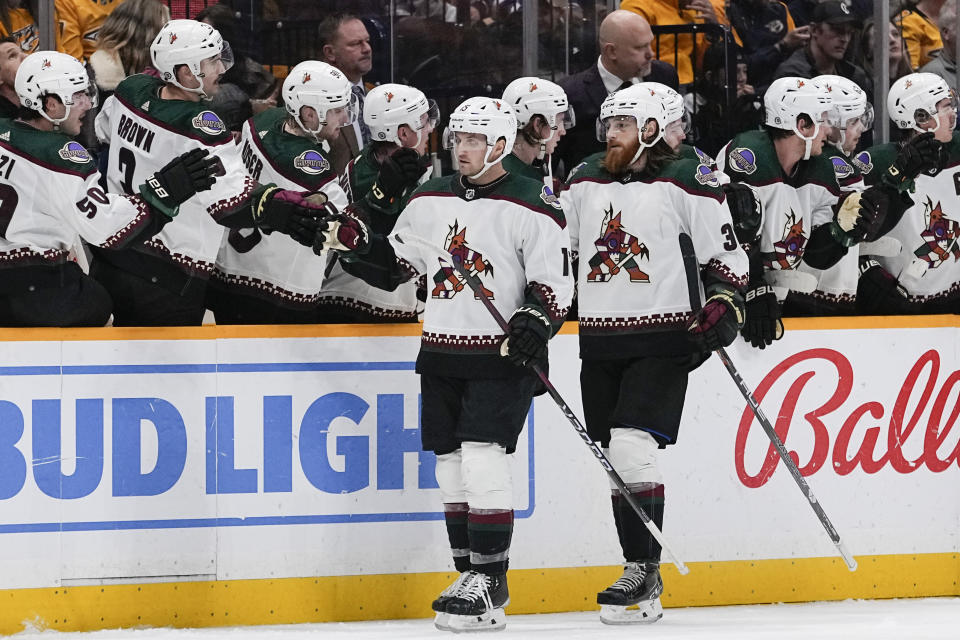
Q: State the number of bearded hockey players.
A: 1